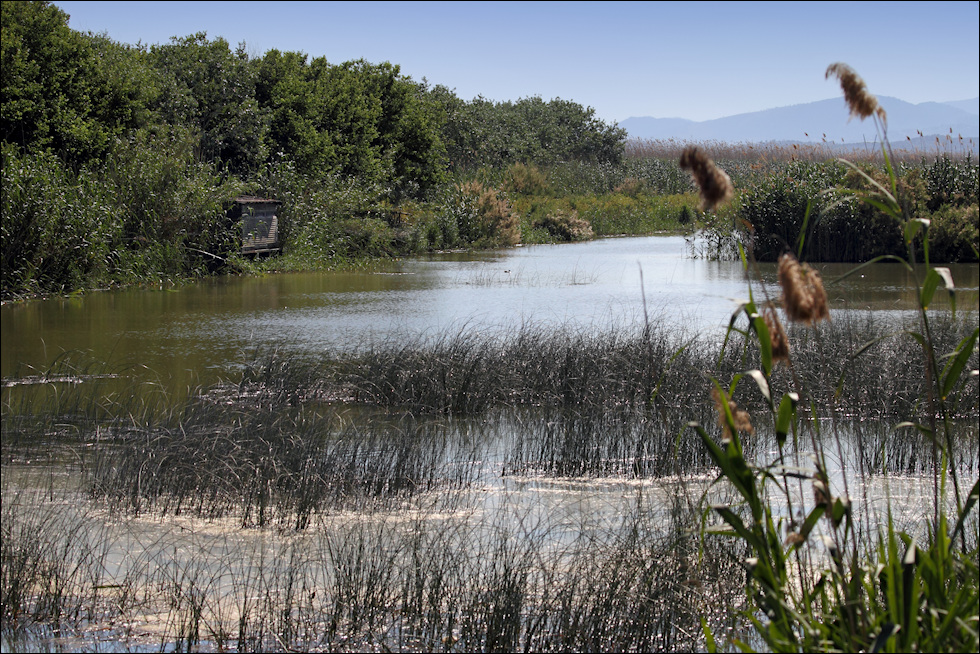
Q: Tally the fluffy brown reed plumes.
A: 5